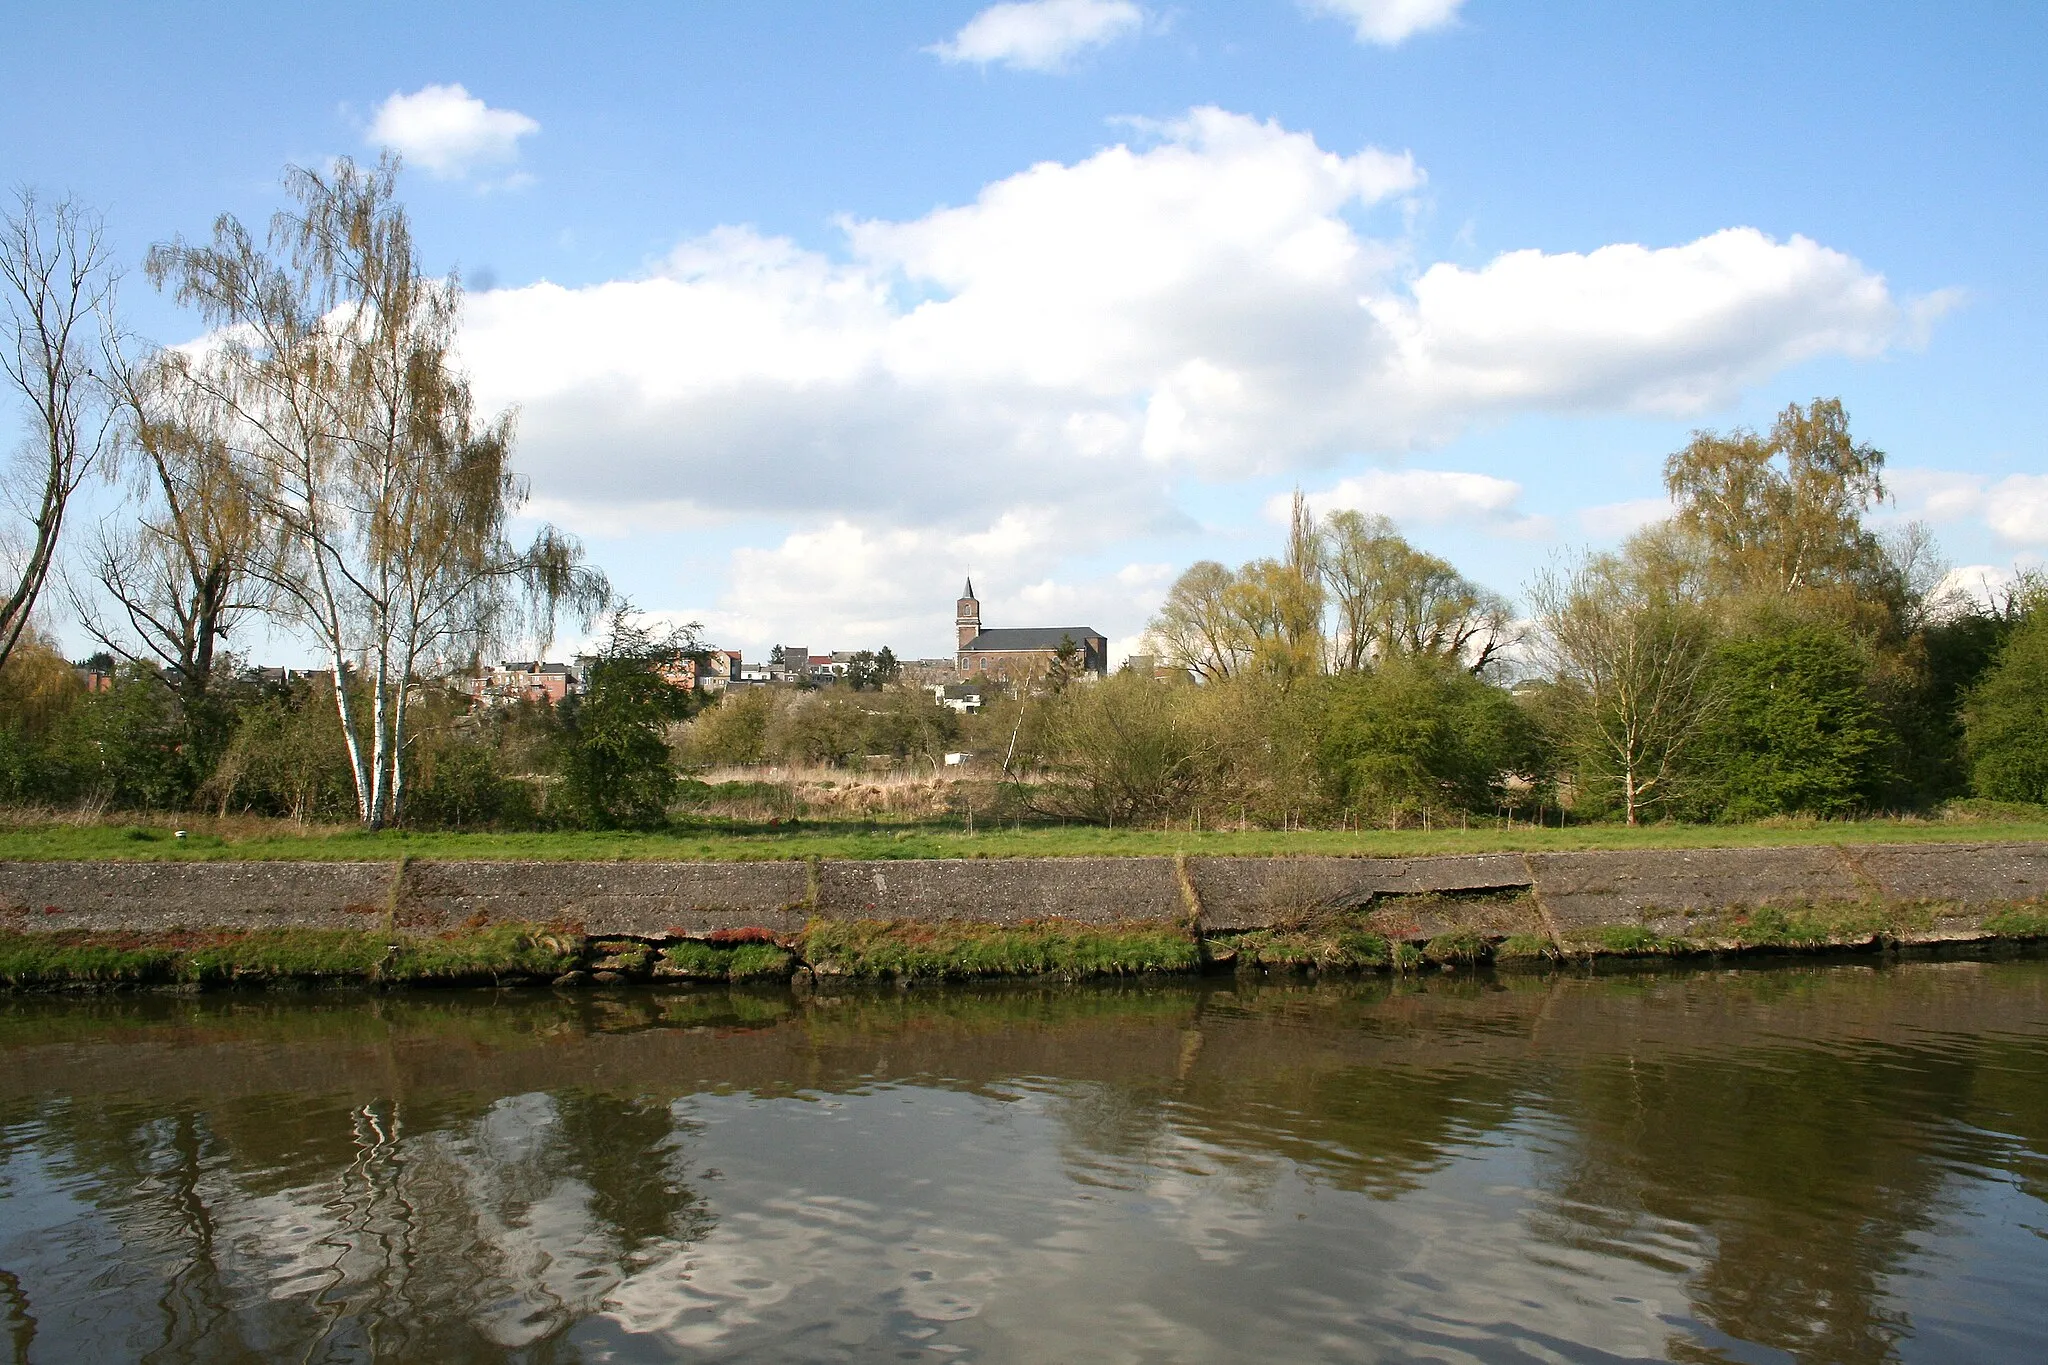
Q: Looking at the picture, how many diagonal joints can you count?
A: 5